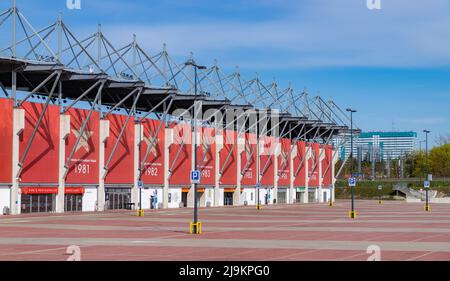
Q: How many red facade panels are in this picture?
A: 14